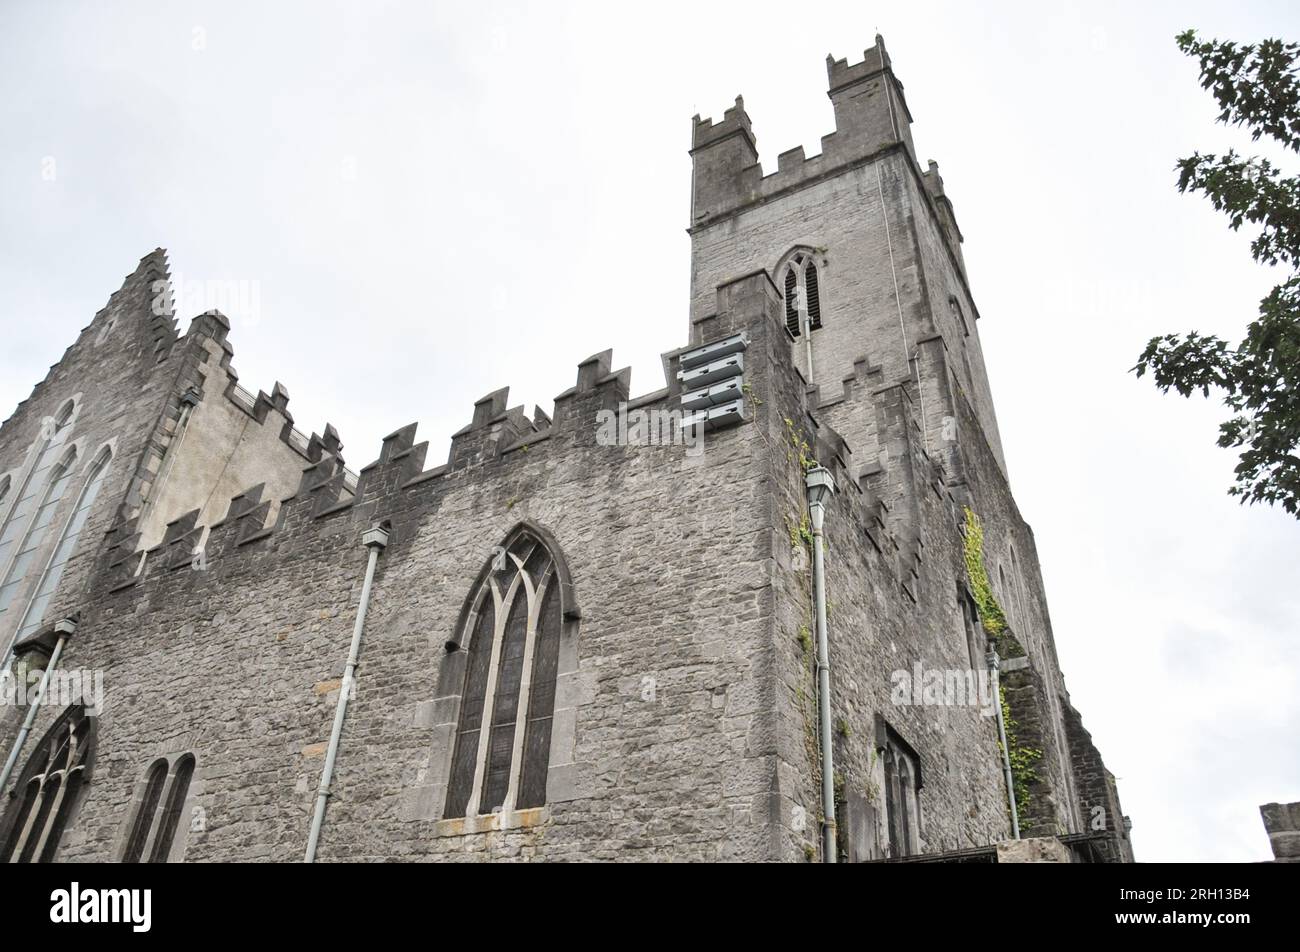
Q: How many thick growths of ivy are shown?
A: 2